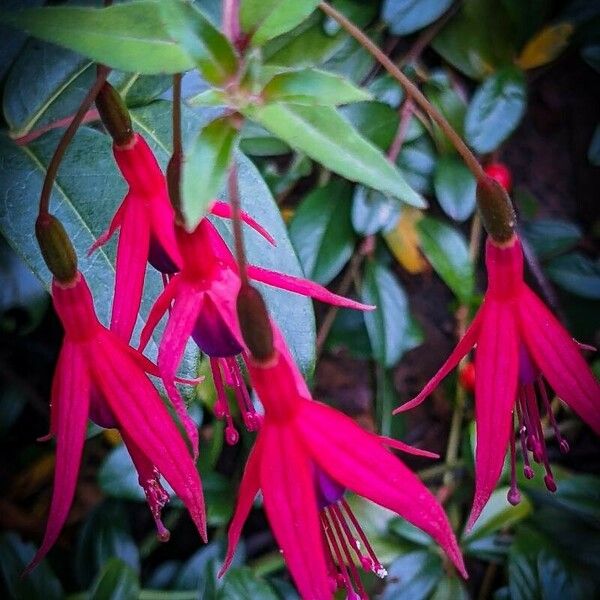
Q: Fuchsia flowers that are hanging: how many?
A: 5